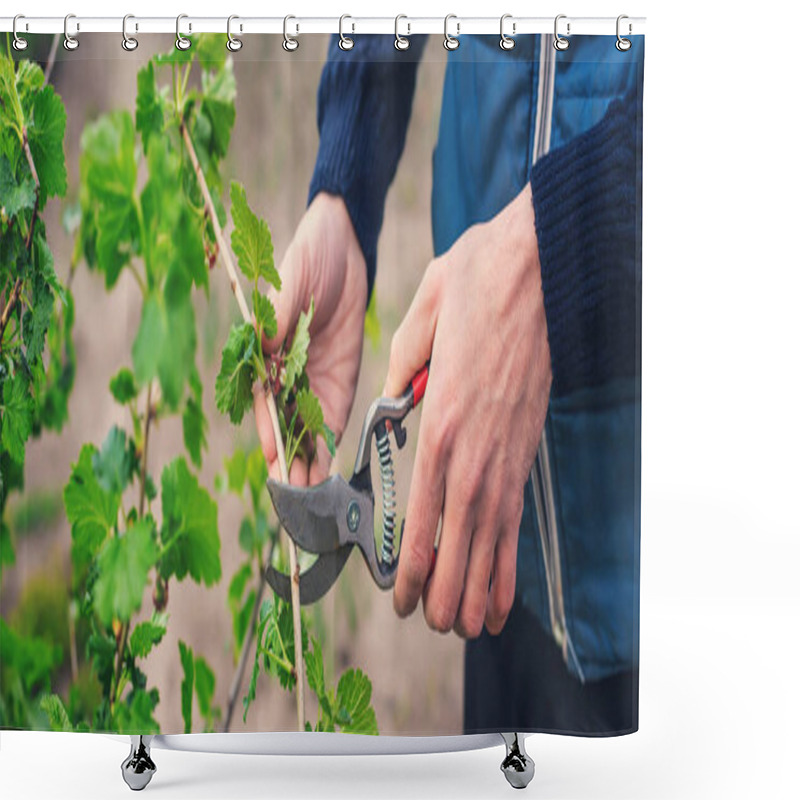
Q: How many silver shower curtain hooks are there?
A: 12